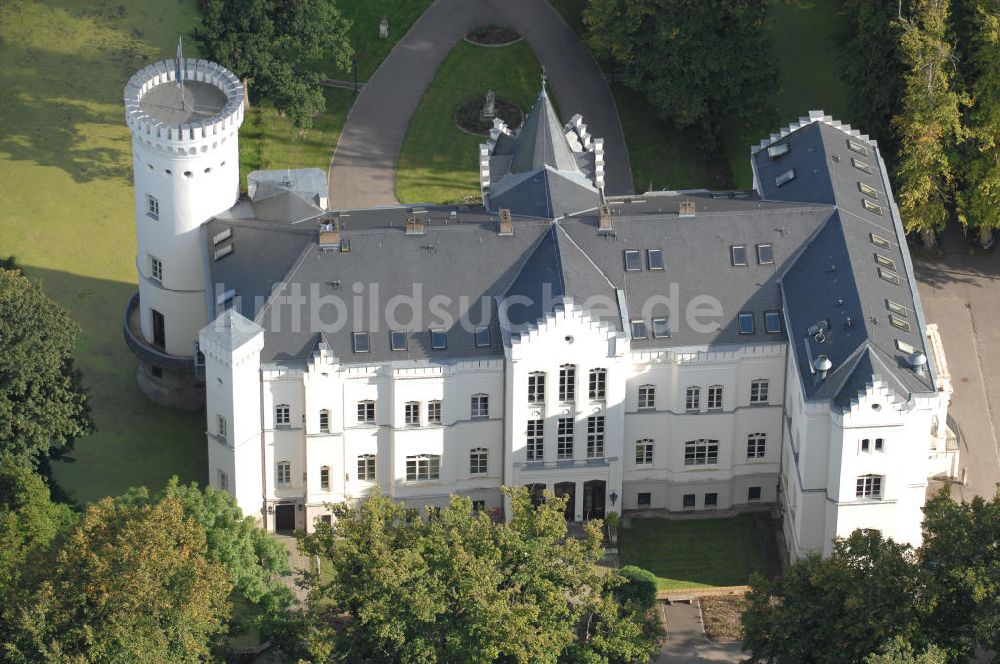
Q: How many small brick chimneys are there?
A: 5